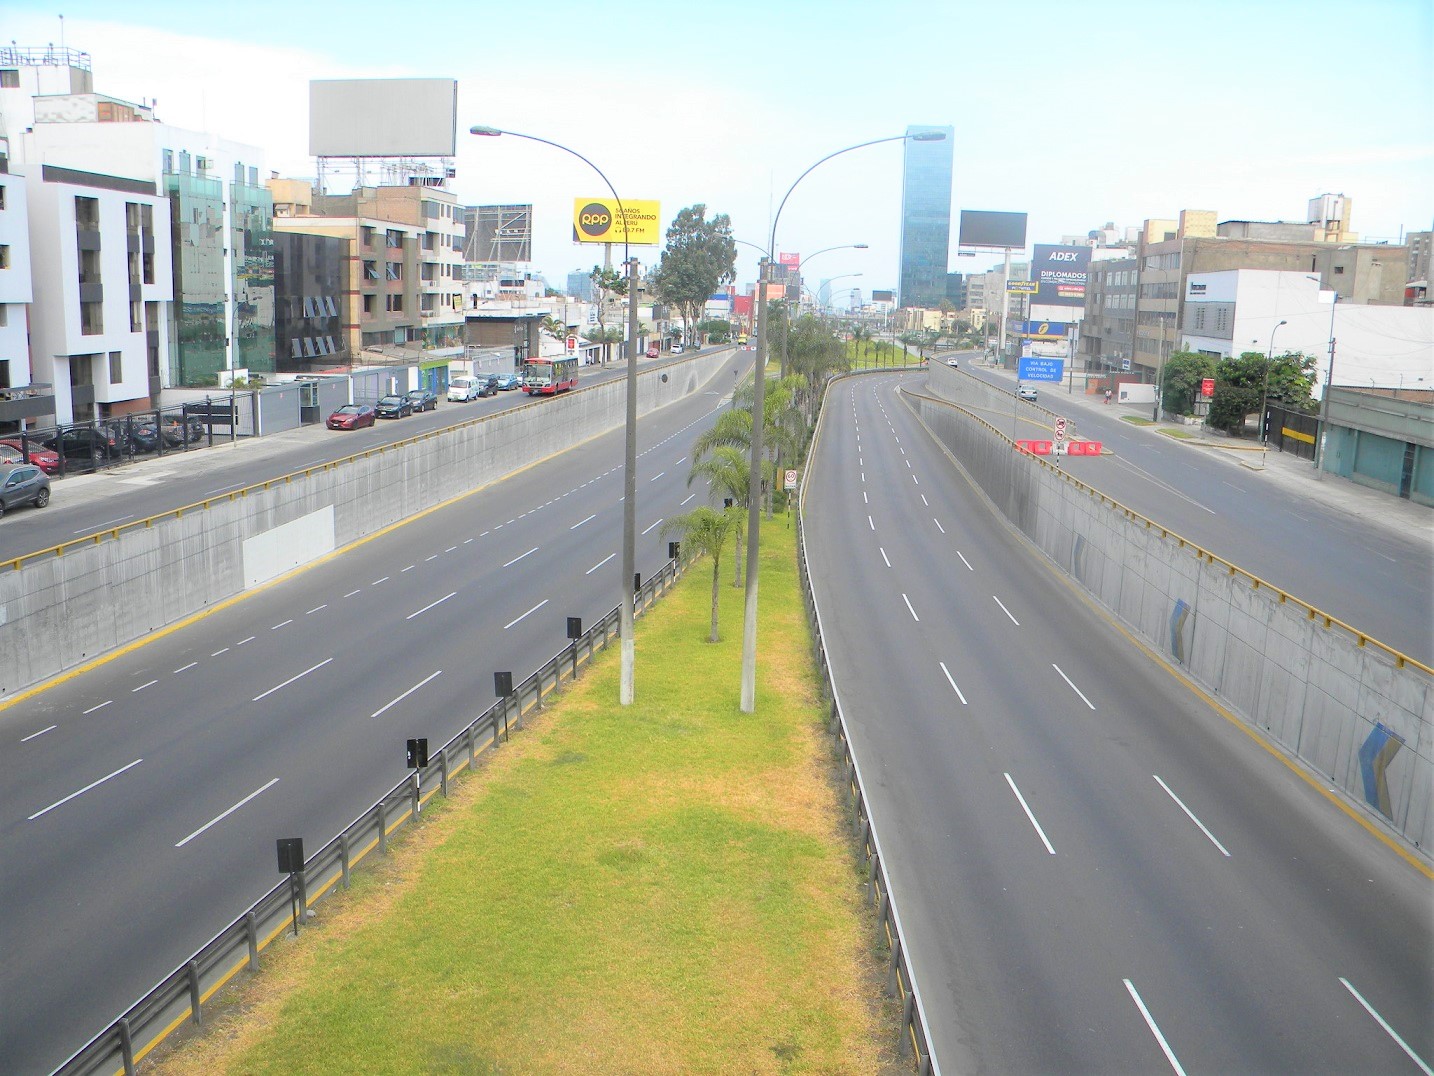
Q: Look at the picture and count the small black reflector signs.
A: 7